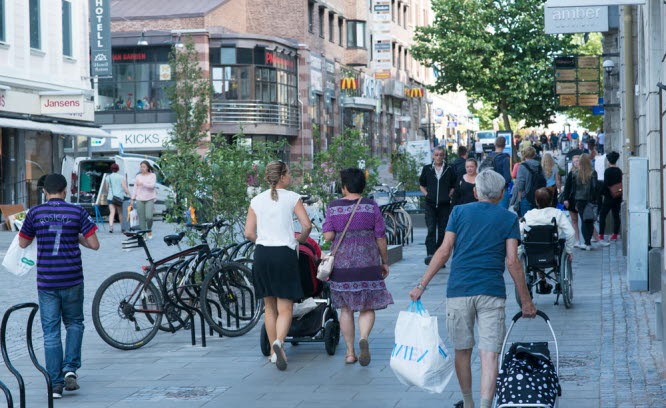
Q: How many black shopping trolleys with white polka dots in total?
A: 1